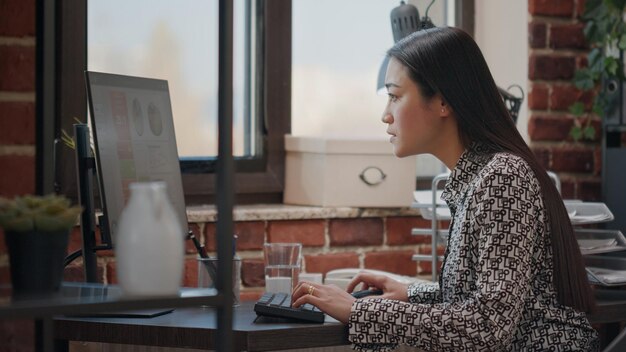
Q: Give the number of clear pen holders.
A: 1